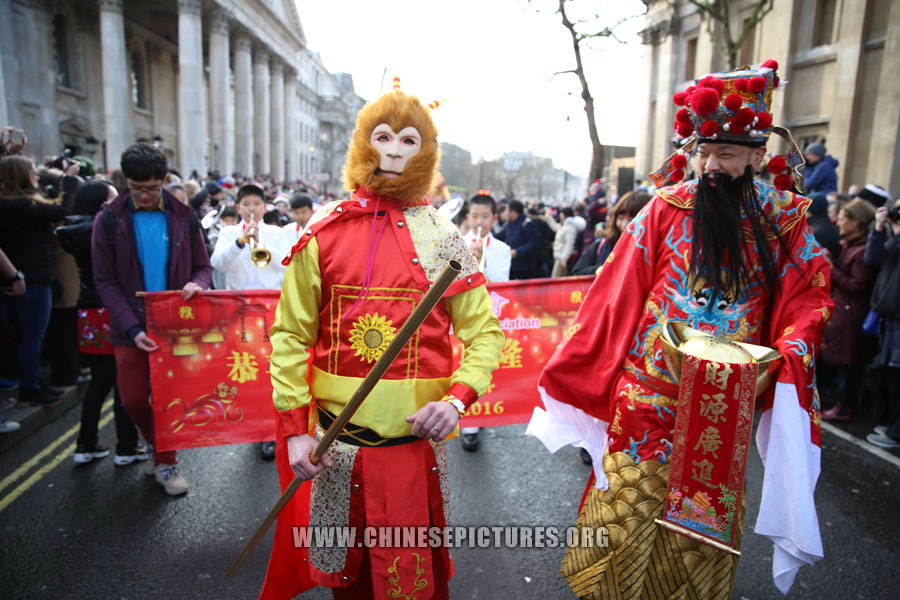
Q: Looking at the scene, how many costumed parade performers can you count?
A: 2